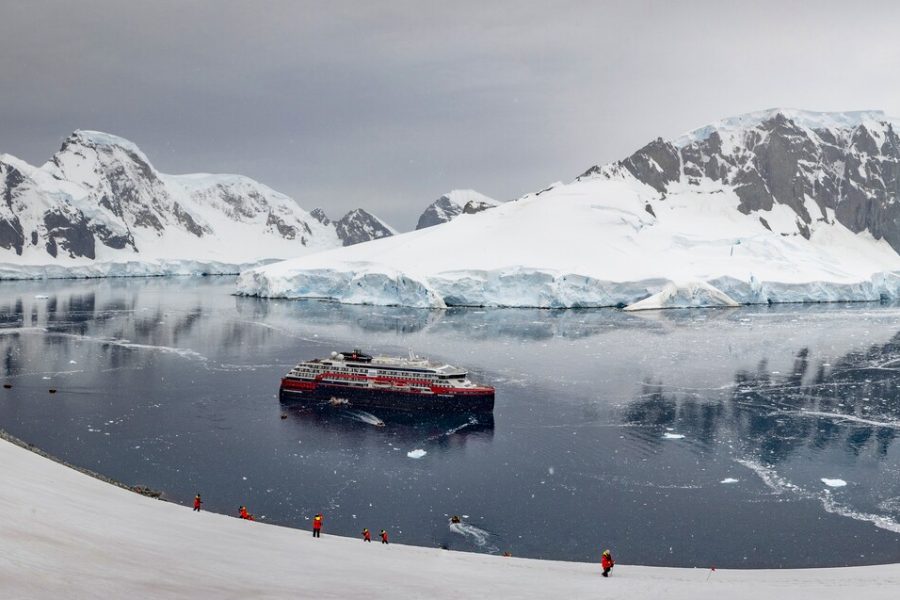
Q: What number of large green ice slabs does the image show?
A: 0